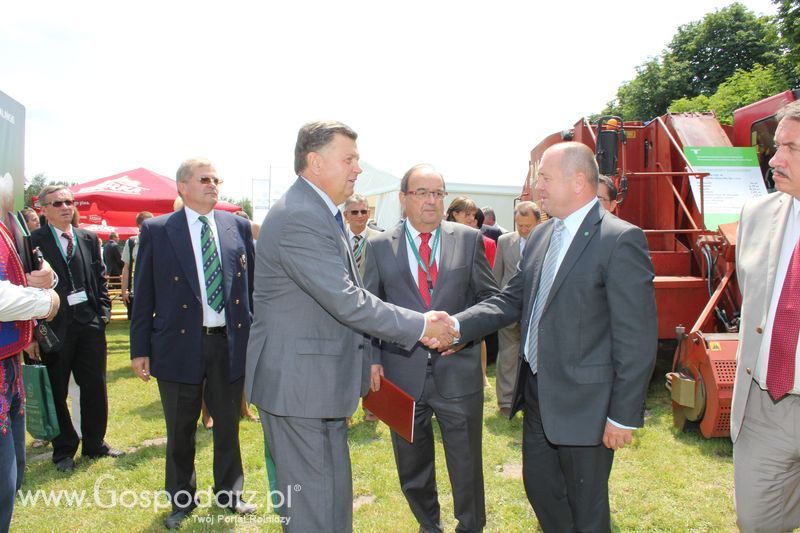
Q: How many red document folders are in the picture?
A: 1